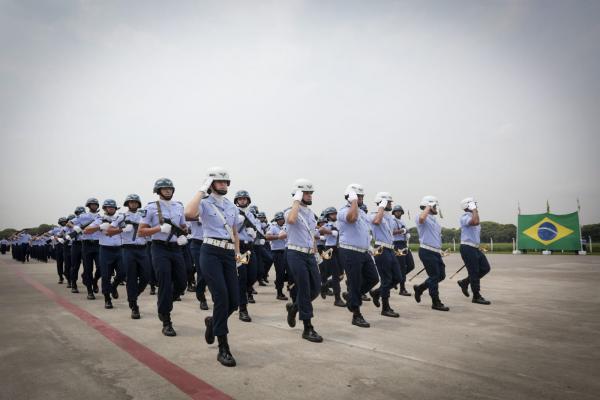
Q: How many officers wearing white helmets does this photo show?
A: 6